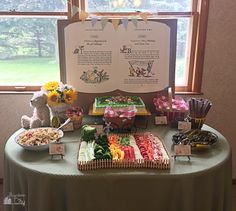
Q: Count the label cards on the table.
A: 6